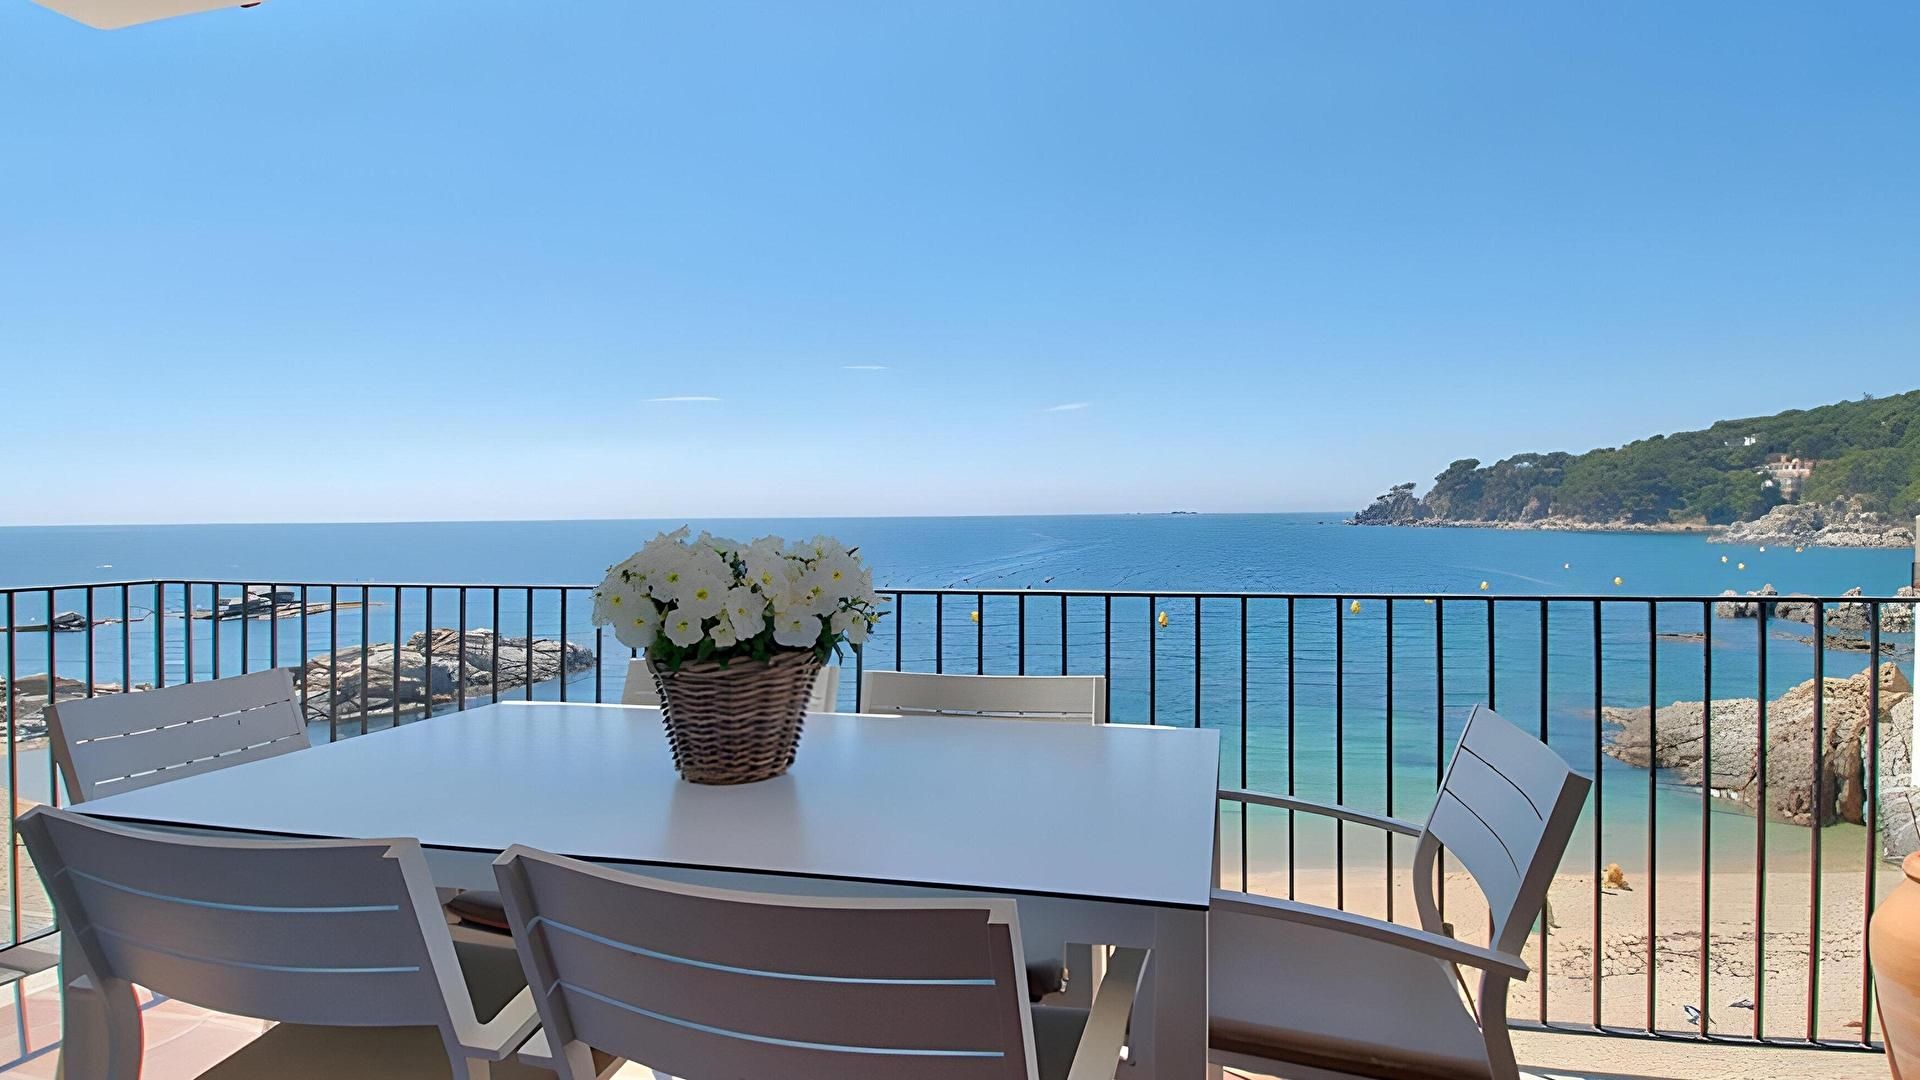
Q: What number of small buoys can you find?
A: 11